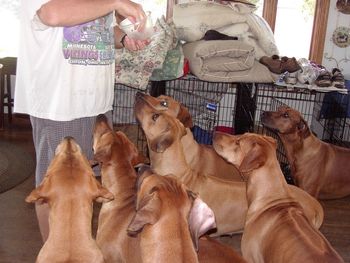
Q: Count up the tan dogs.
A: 7